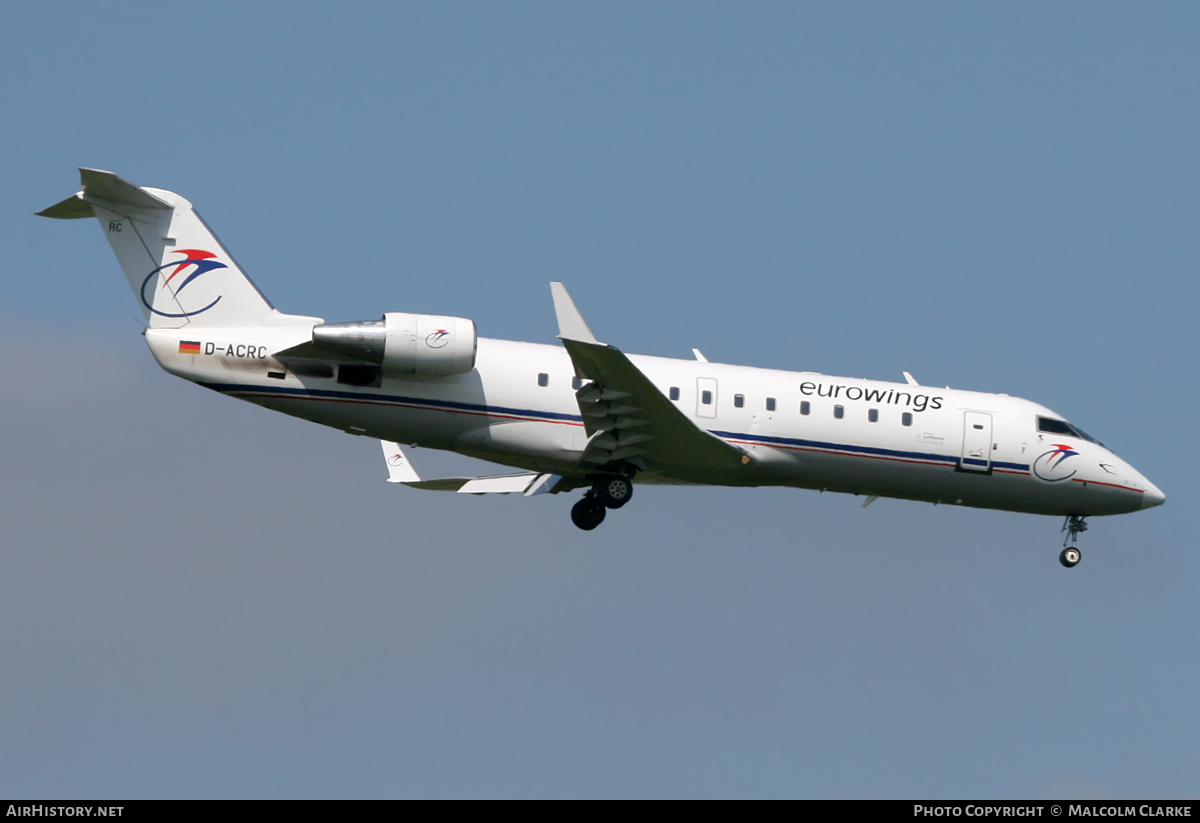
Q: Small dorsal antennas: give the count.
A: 2